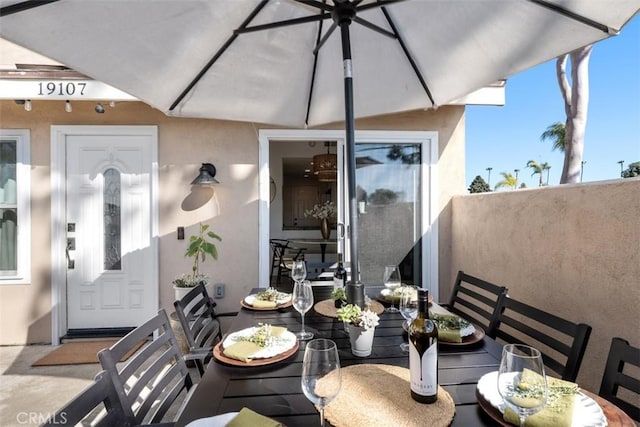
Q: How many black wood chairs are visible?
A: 6